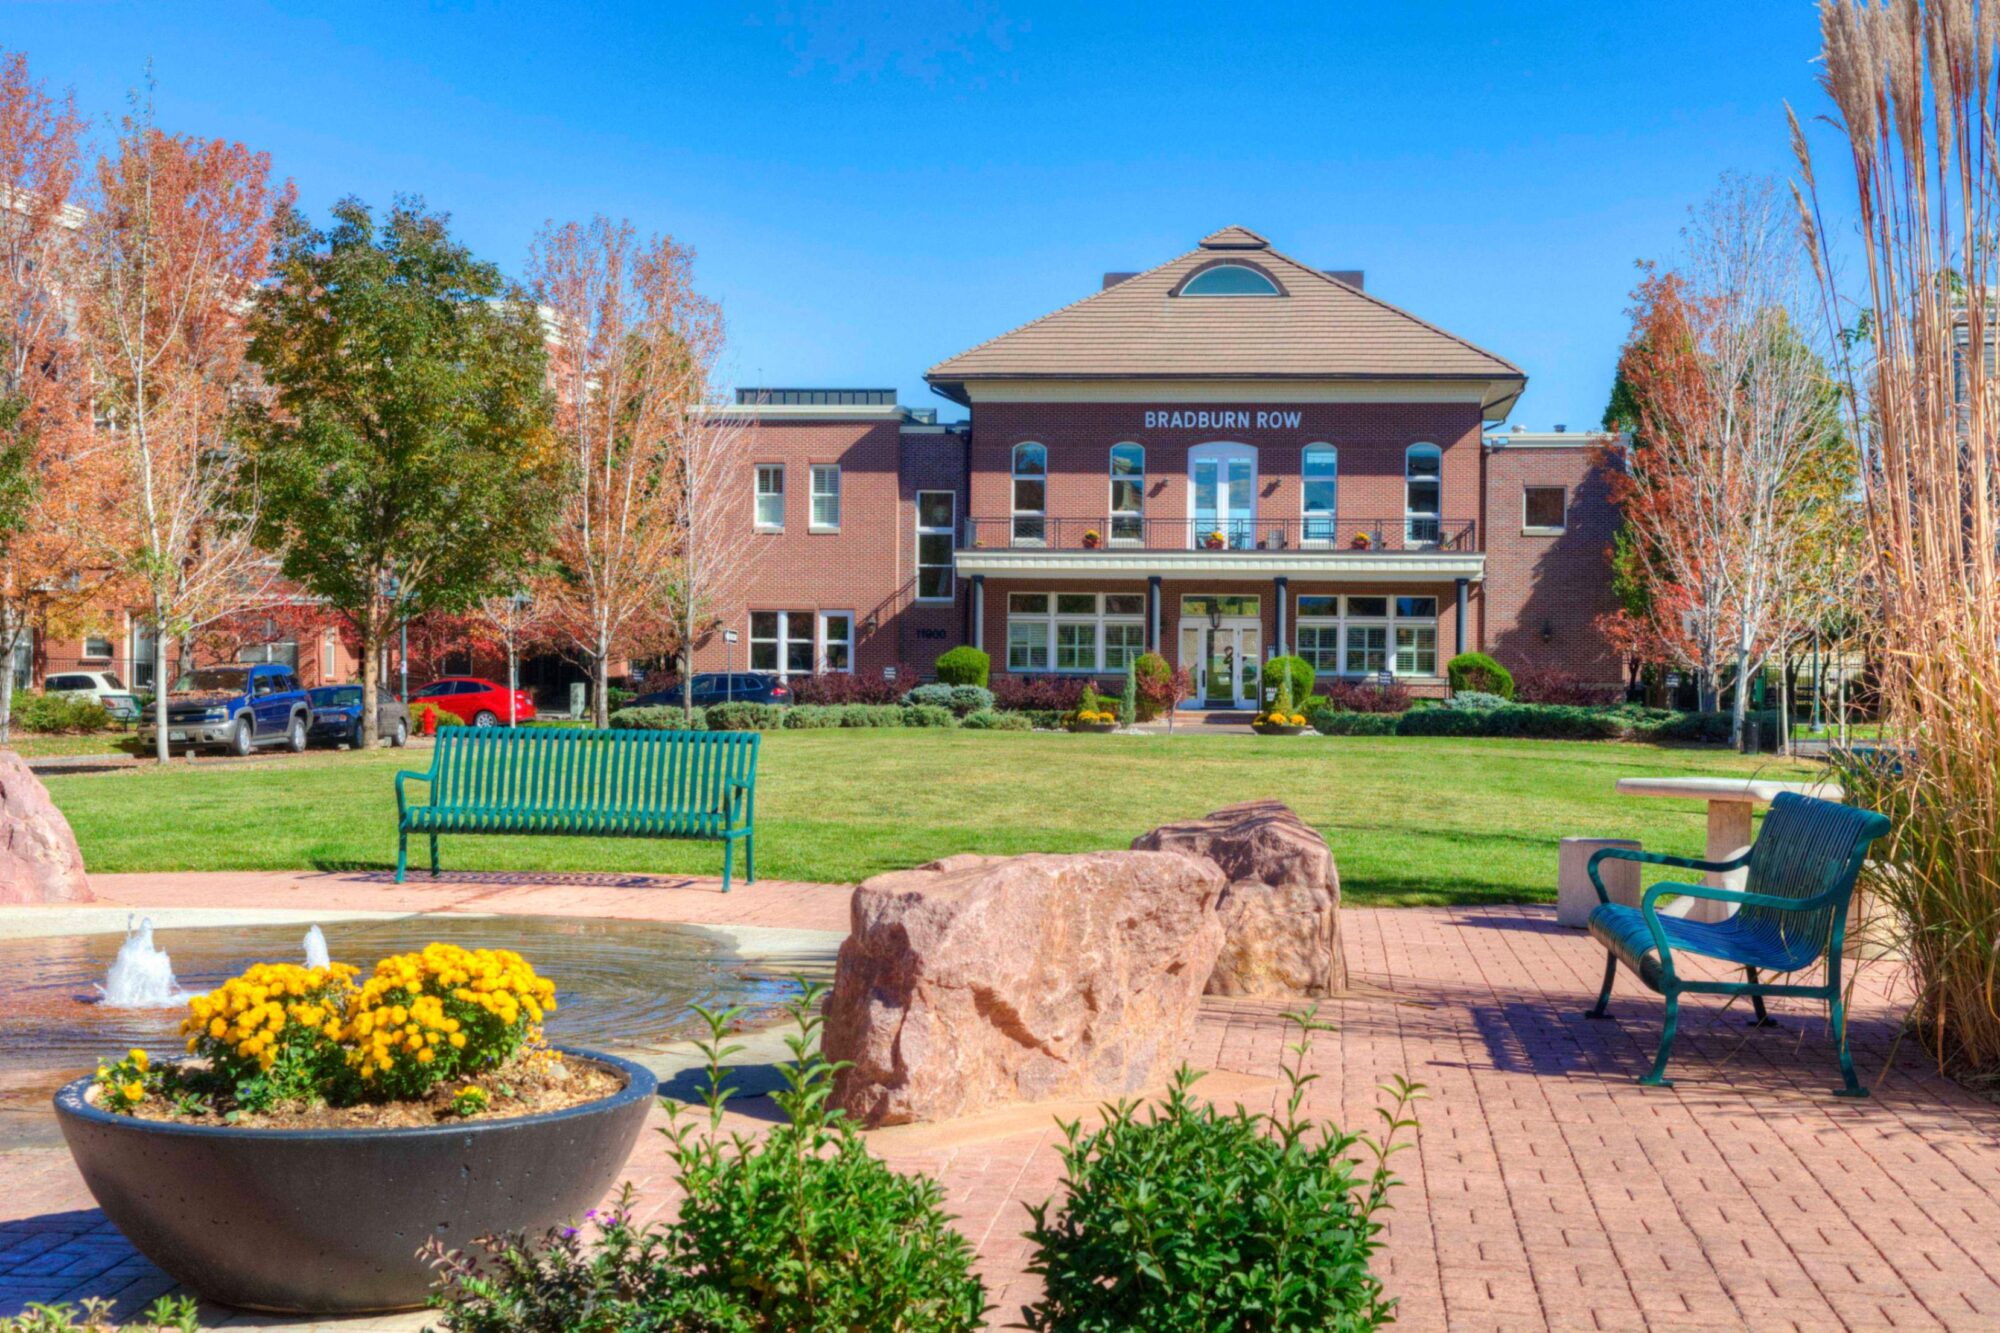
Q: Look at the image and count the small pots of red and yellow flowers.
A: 3